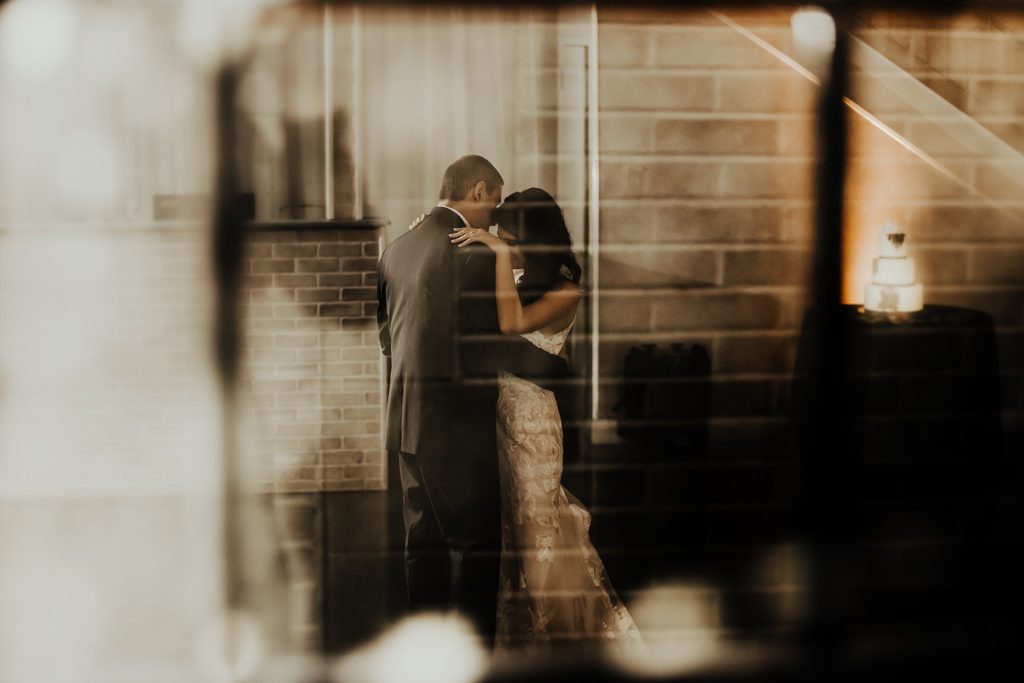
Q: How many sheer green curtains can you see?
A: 0